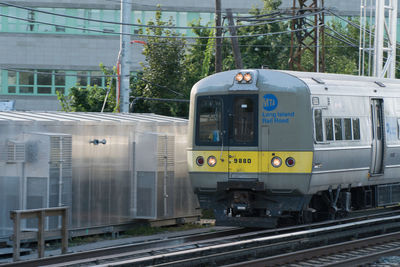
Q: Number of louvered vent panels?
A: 3